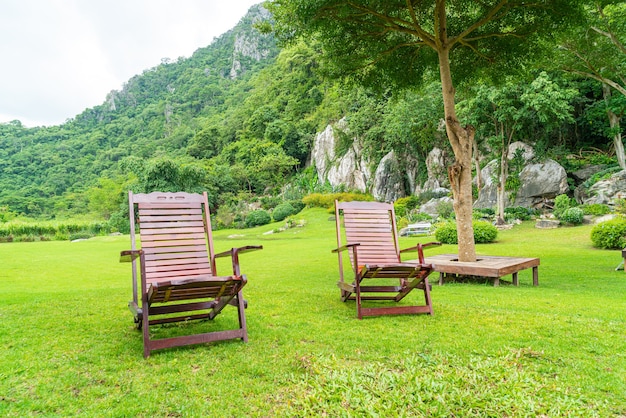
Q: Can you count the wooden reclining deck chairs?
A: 2